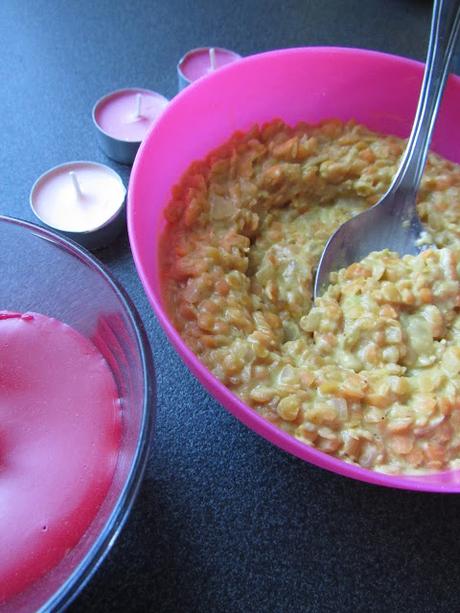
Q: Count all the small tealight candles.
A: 3